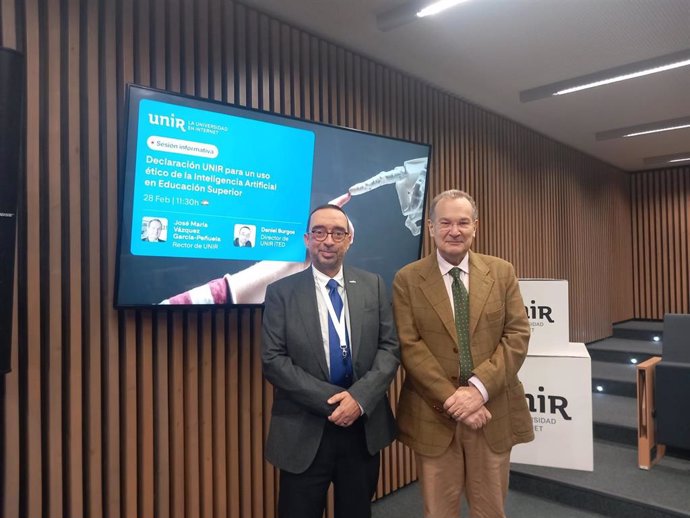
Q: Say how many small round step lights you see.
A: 3